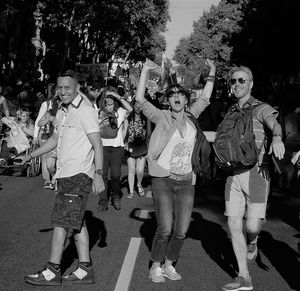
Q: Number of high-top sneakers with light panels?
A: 2